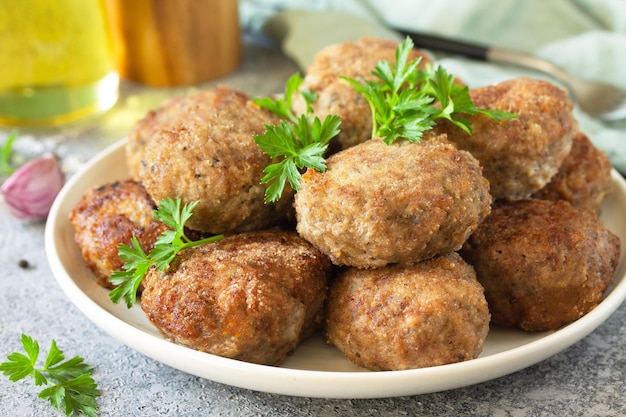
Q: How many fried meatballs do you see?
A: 9